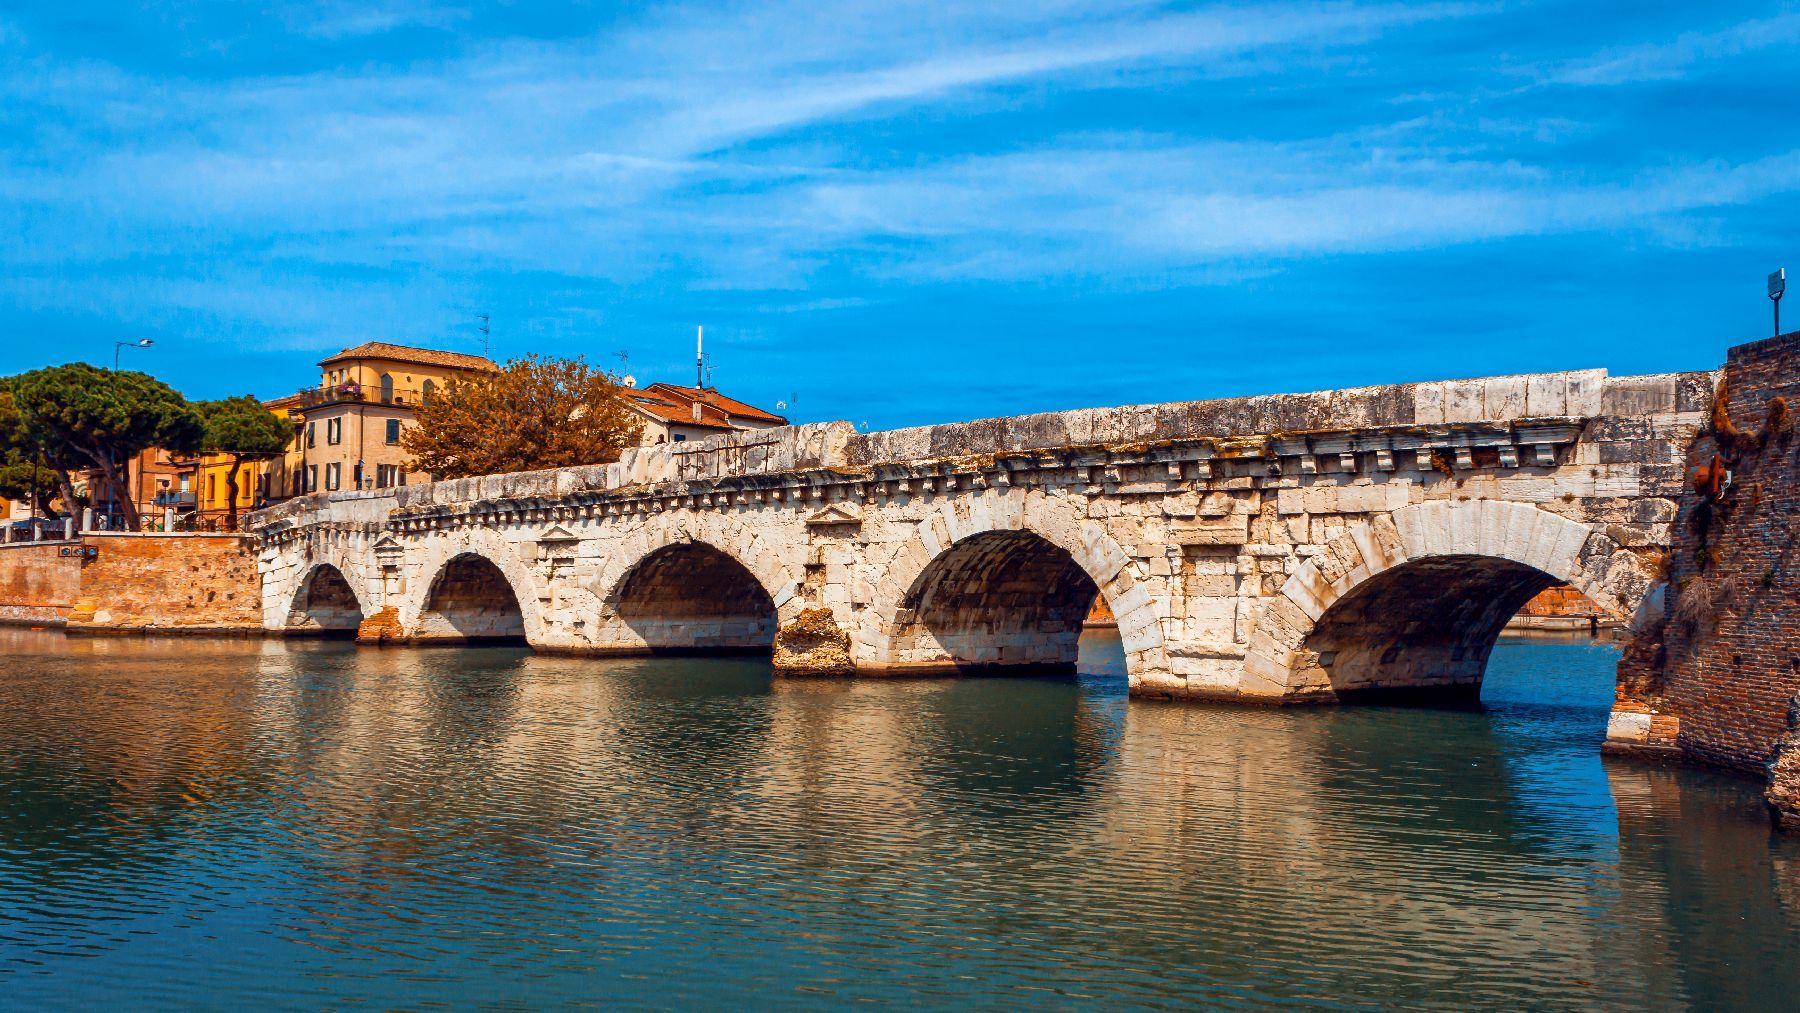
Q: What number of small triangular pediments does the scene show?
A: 3